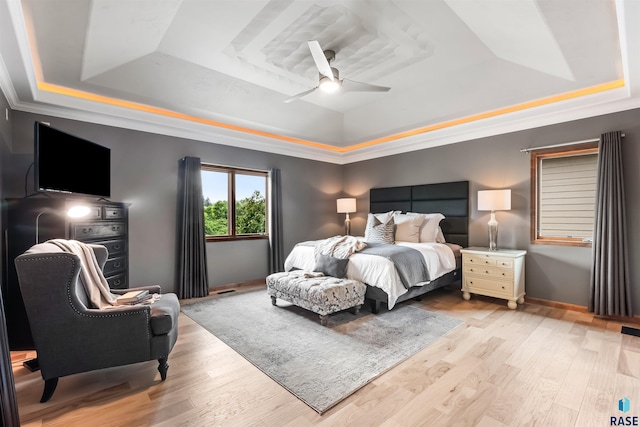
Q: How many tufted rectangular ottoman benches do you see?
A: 1